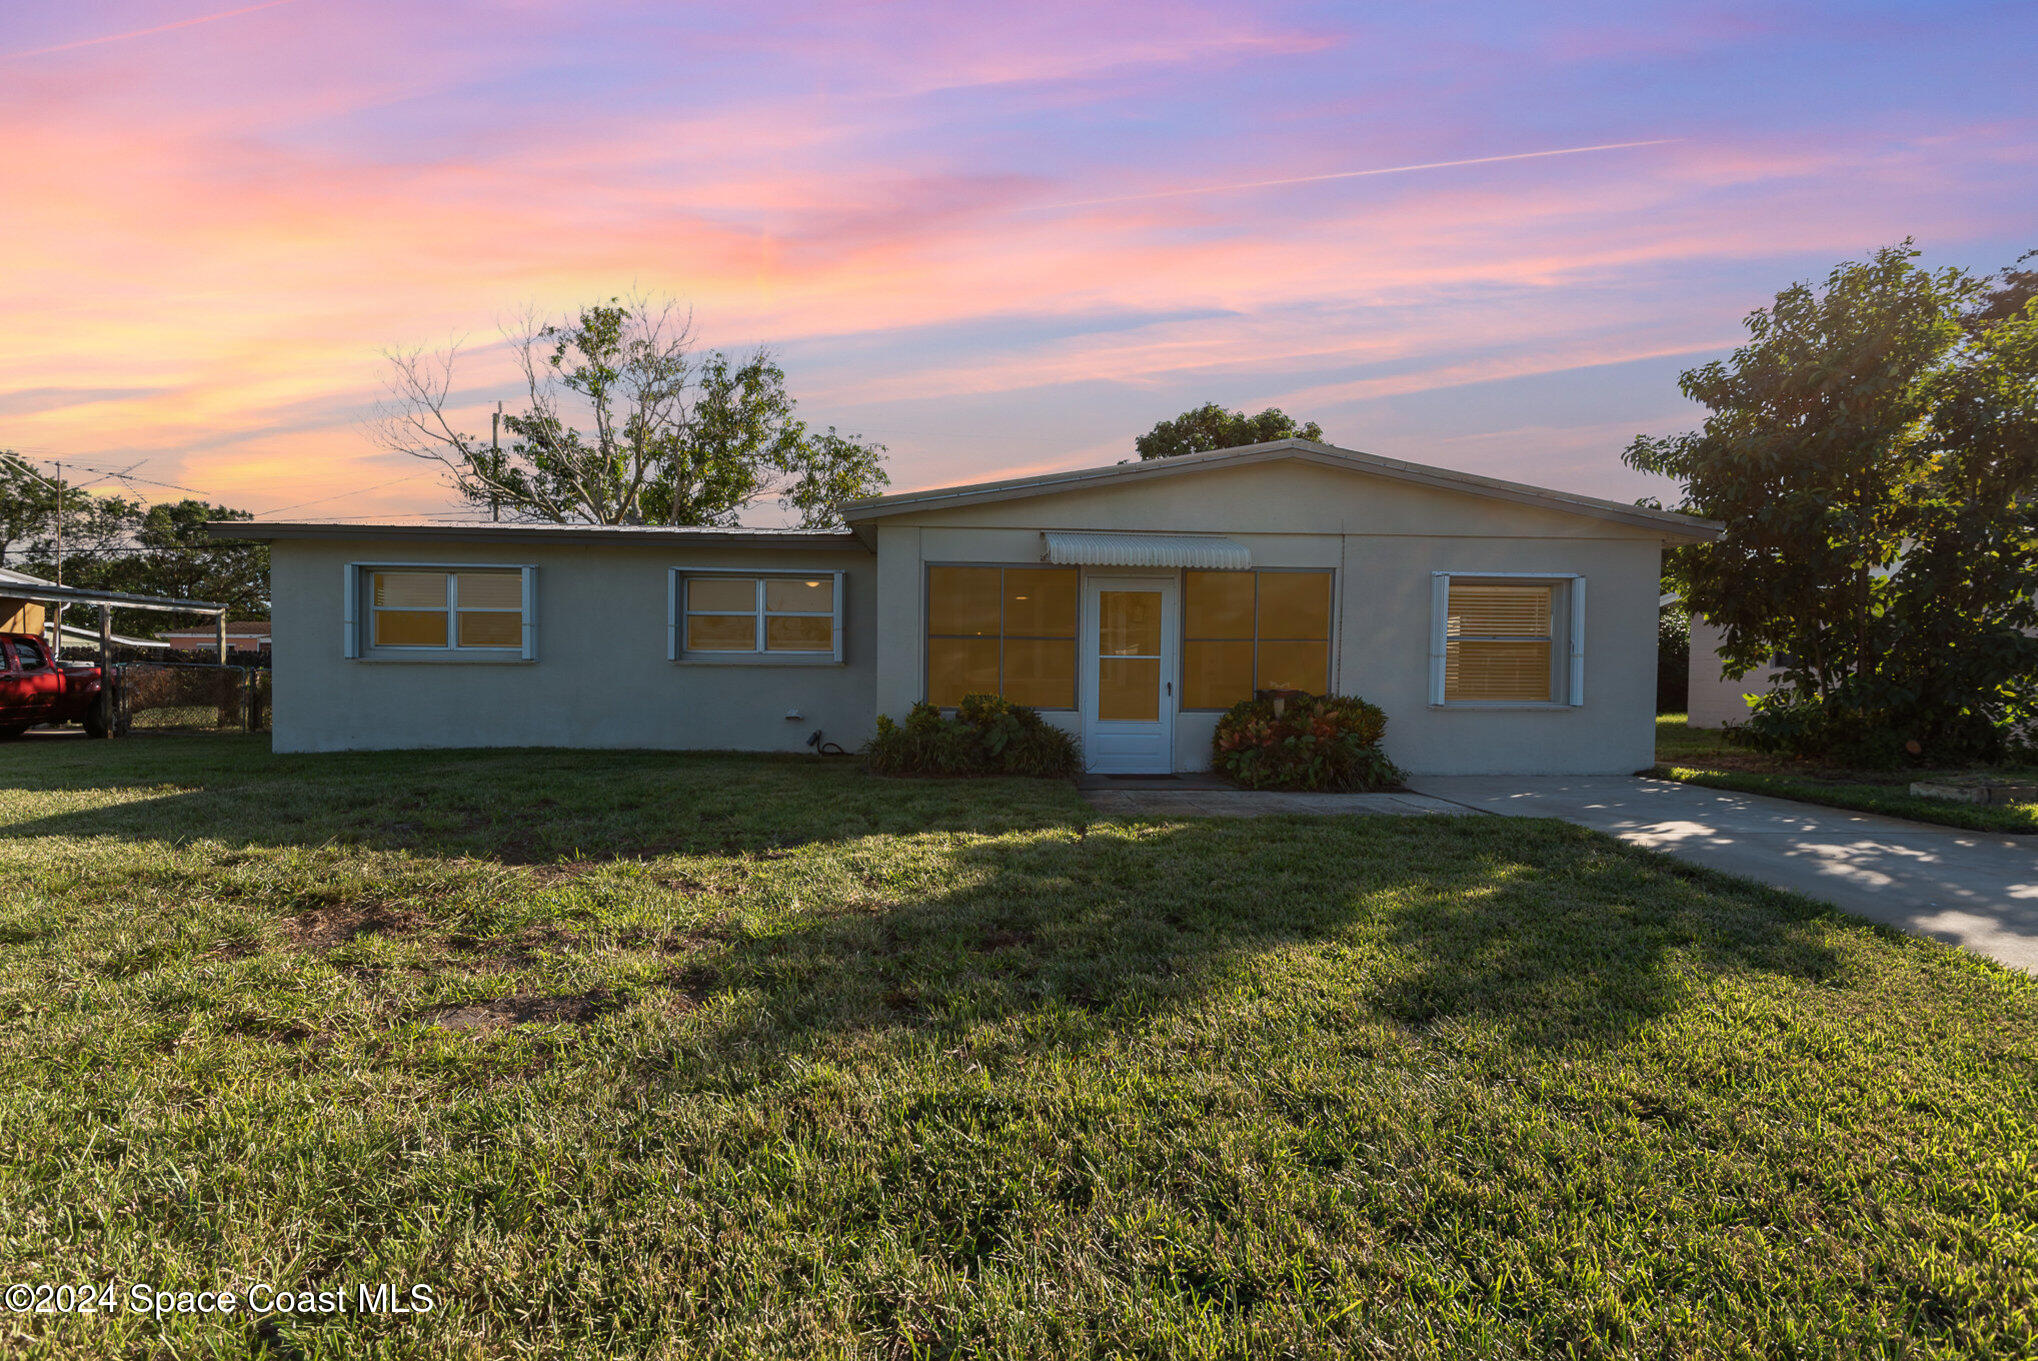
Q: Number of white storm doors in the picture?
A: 1